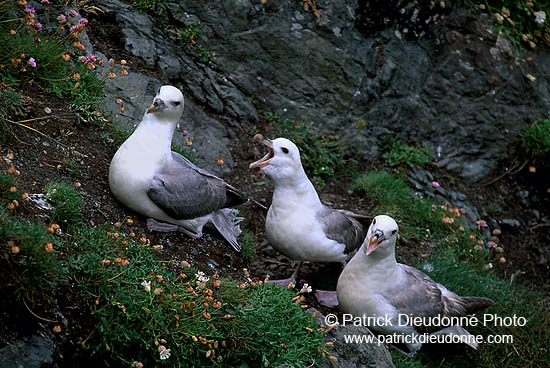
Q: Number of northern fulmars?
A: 3